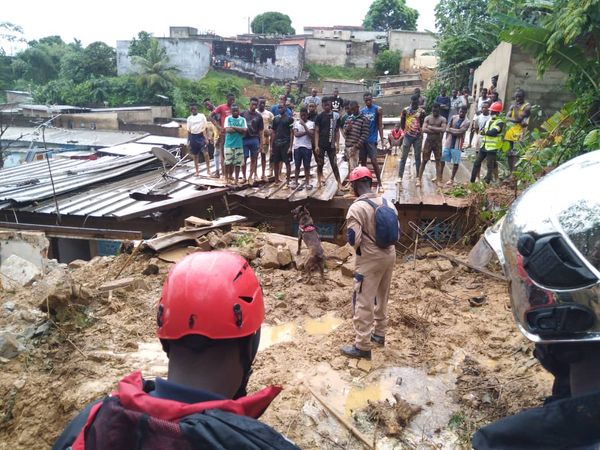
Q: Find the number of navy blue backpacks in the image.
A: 1